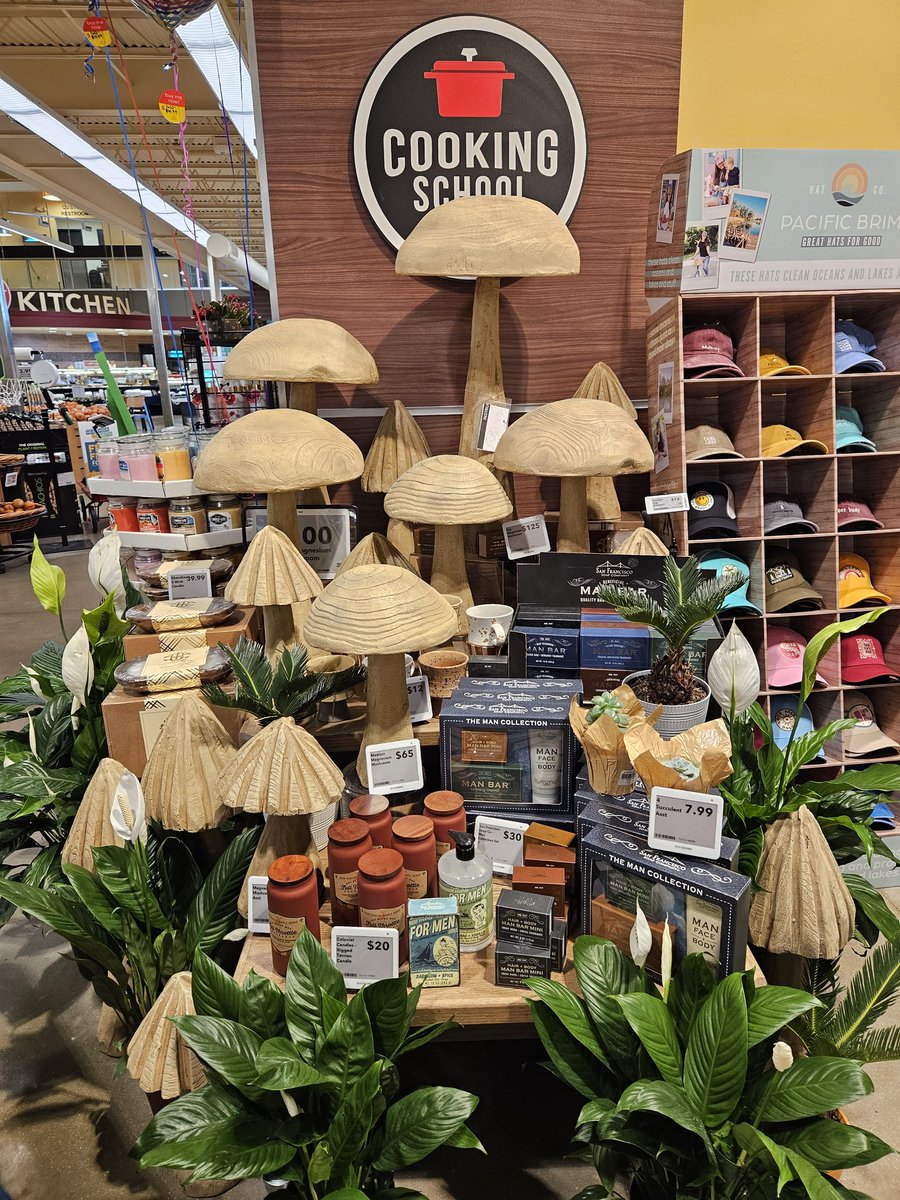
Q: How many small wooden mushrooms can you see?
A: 10